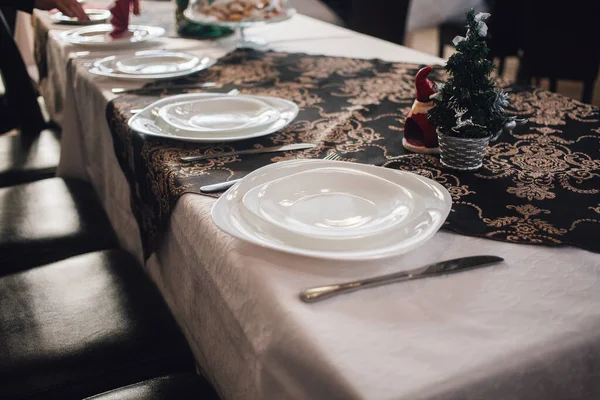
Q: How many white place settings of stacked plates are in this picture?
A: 5